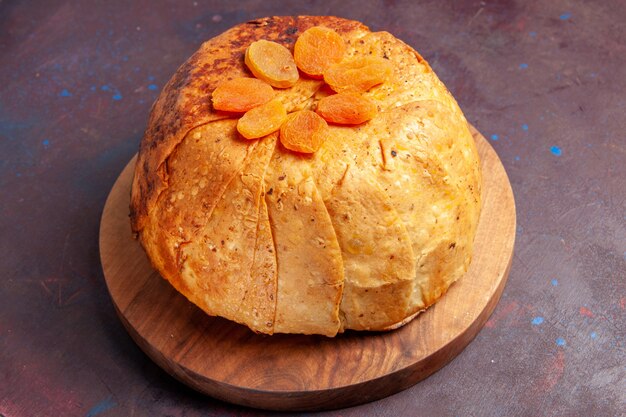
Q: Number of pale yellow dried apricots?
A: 1